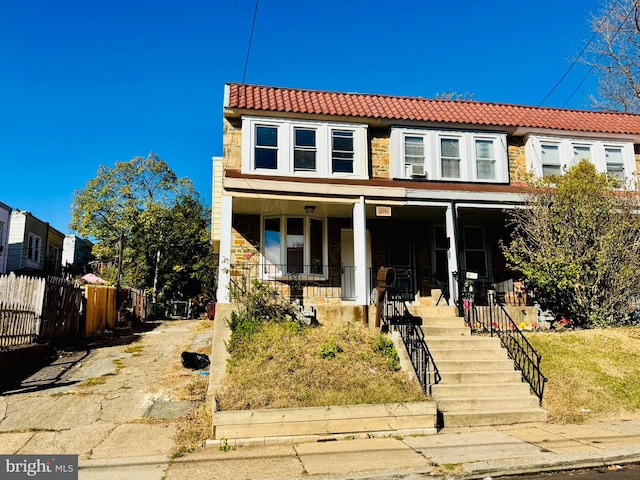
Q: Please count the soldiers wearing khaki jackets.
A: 0